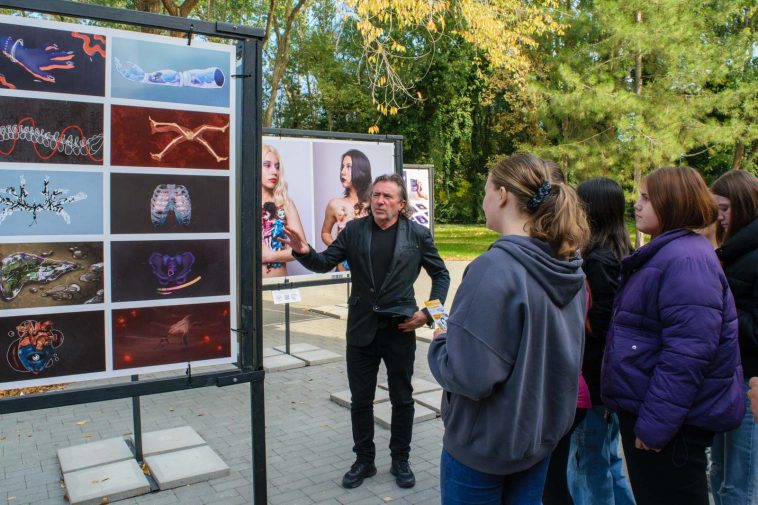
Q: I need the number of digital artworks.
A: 10